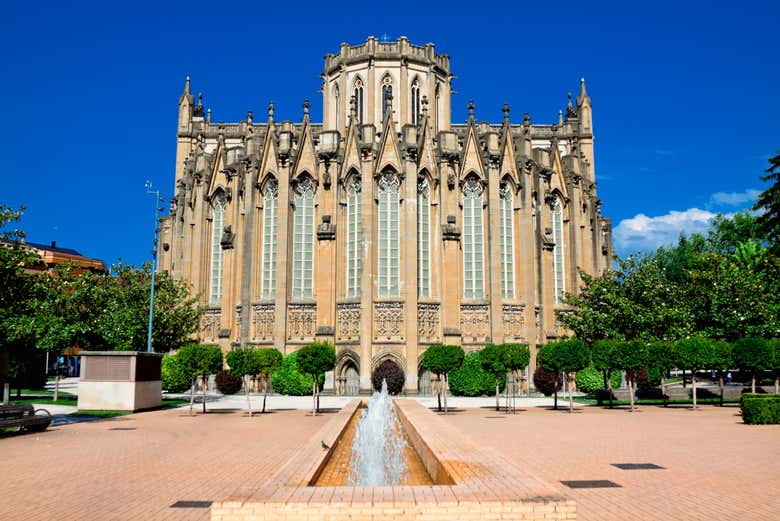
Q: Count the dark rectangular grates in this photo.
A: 3